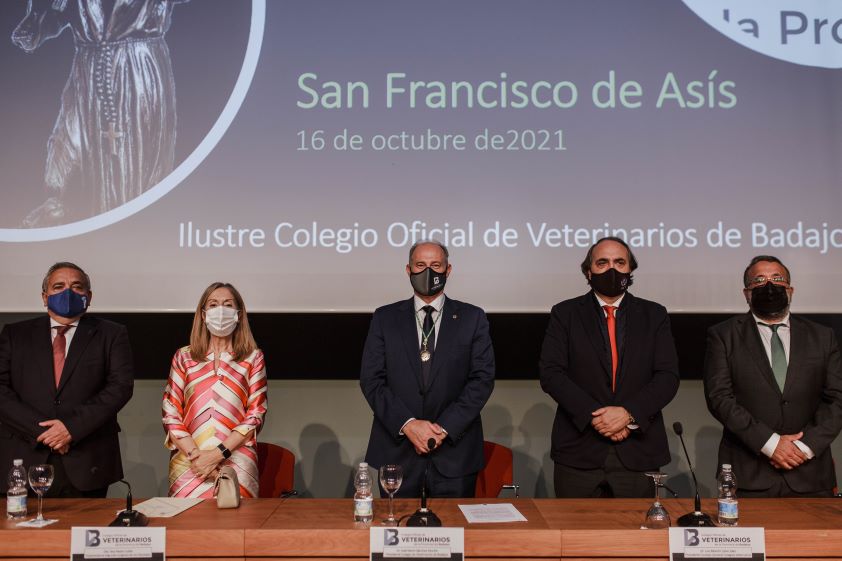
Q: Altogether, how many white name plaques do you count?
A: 3